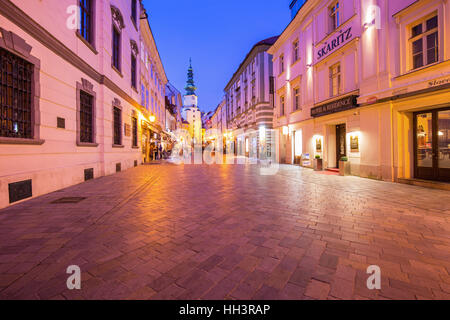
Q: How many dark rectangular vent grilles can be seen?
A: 4